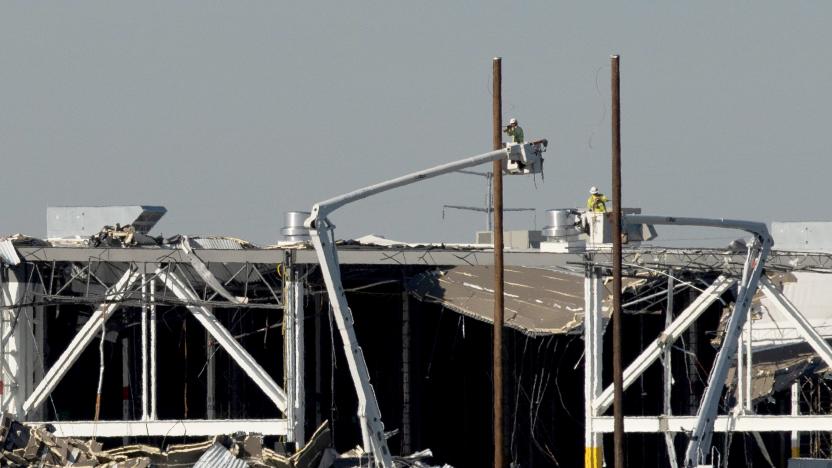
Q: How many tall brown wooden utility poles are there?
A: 2